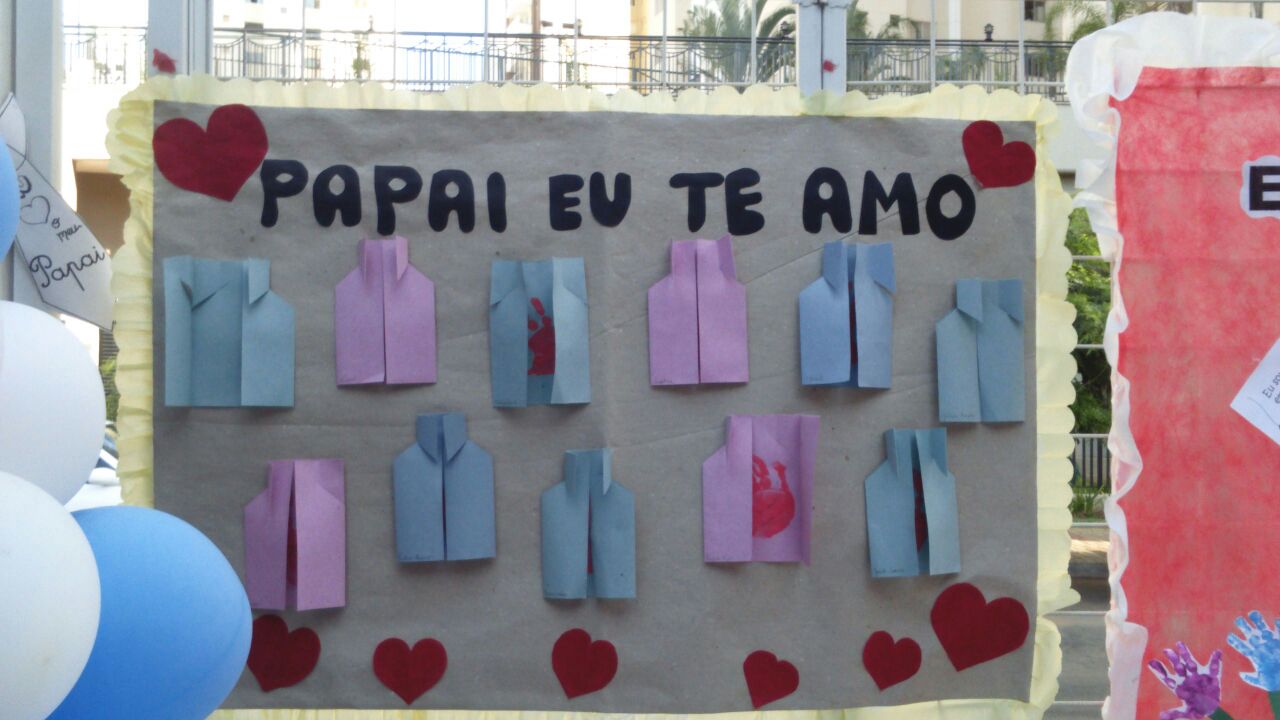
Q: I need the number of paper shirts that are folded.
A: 11